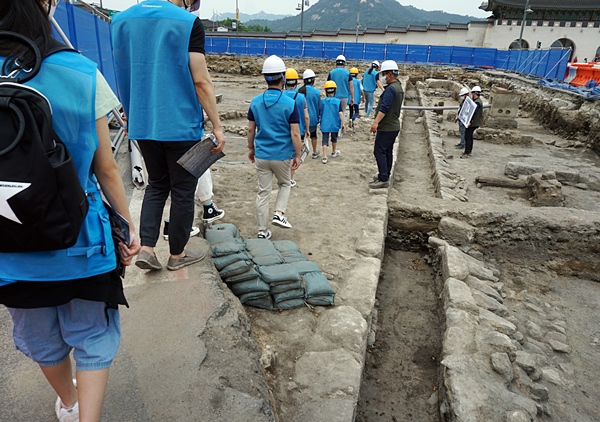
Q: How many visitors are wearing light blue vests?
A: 9